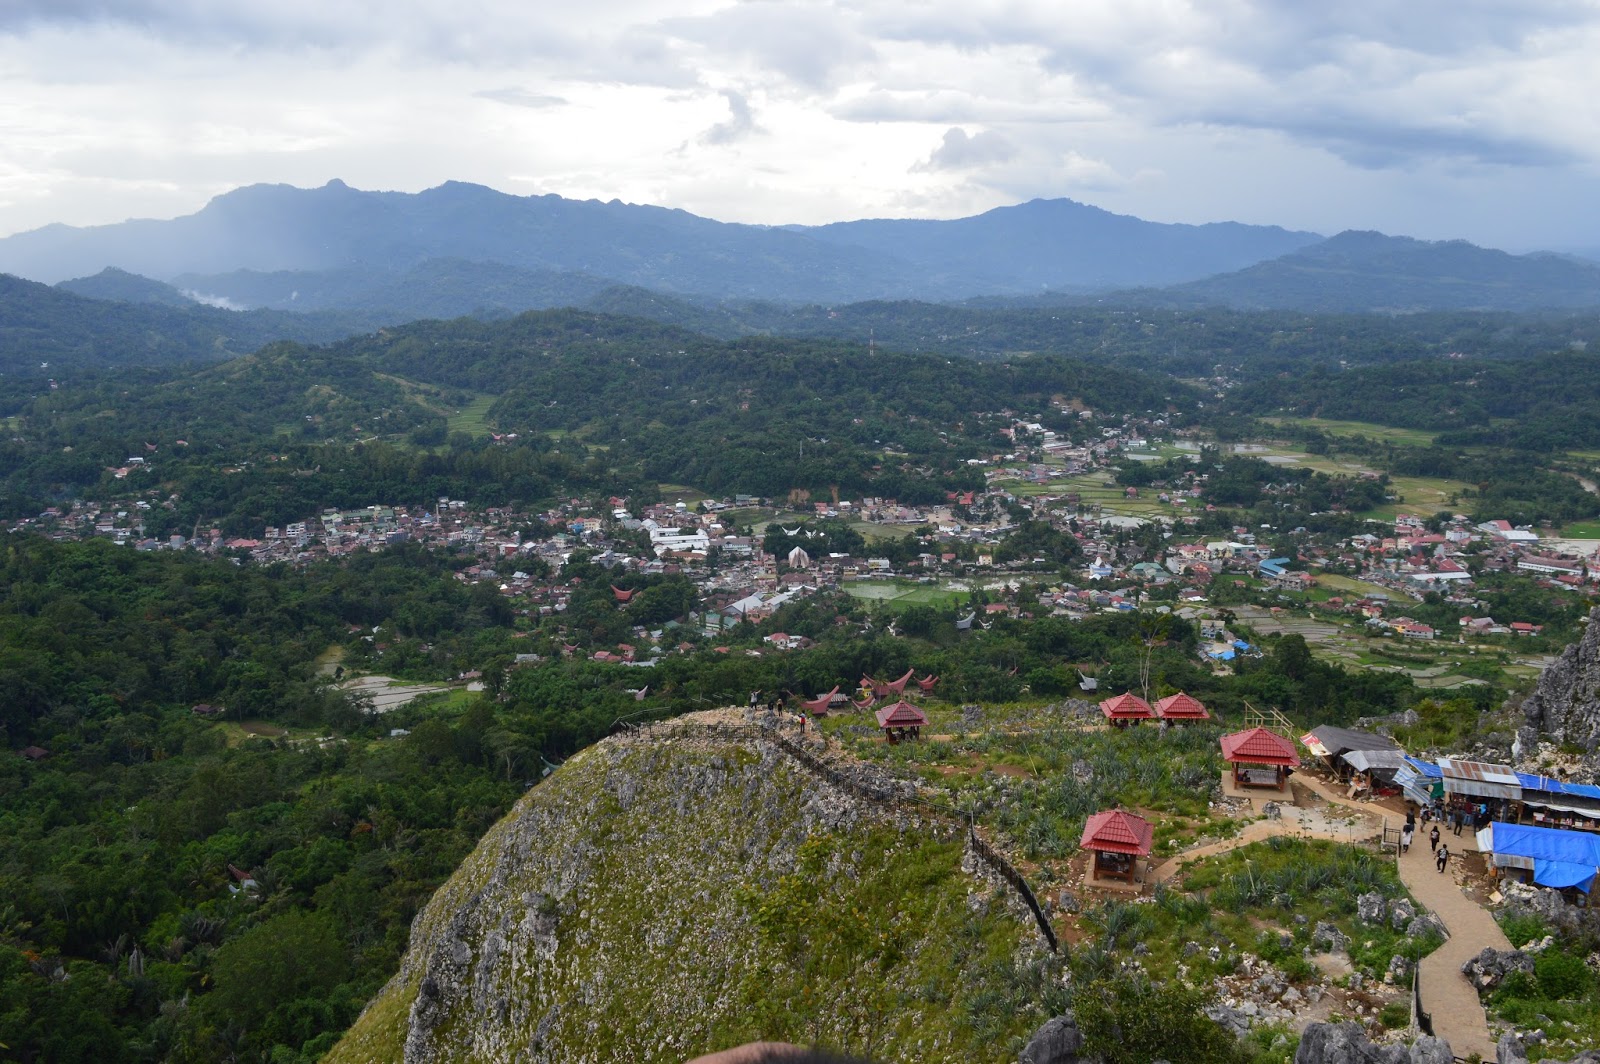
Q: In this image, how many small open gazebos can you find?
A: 5